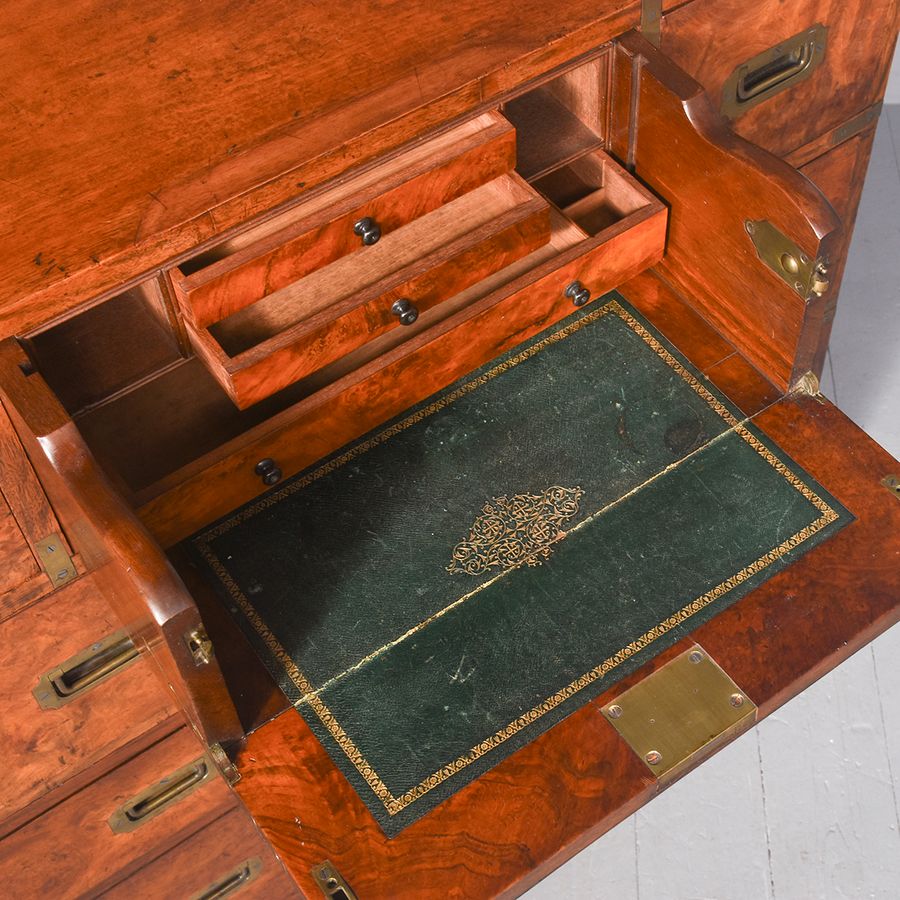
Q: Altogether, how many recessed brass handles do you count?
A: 4